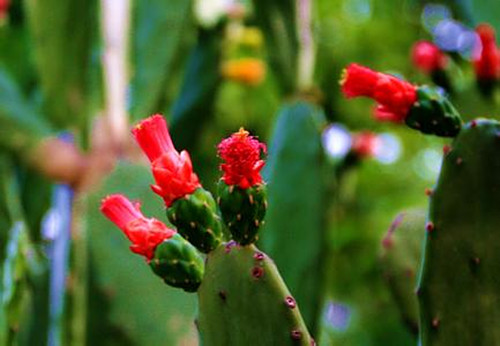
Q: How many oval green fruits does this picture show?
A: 4